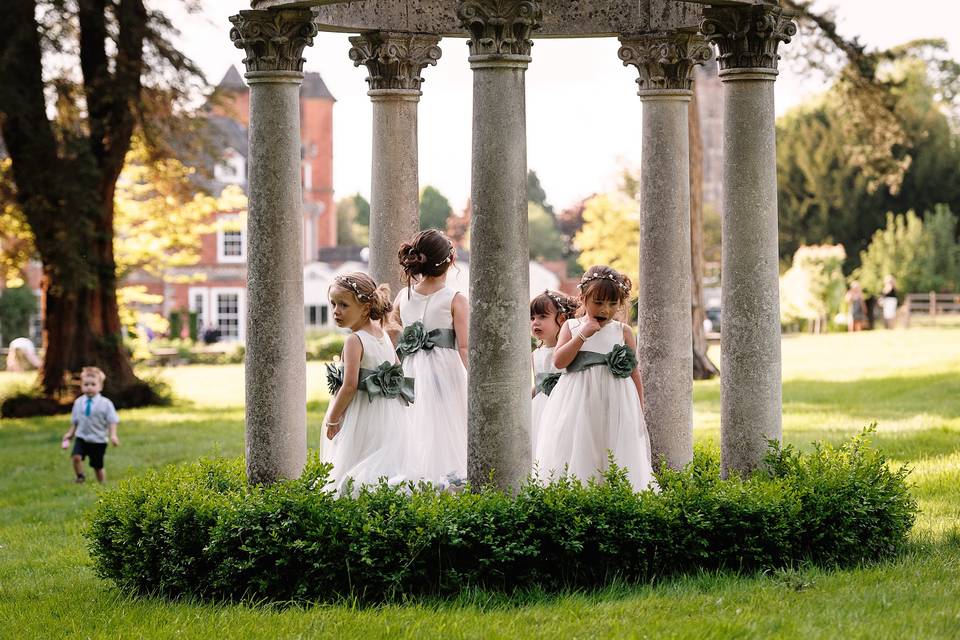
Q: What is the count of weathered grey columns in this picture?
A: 5